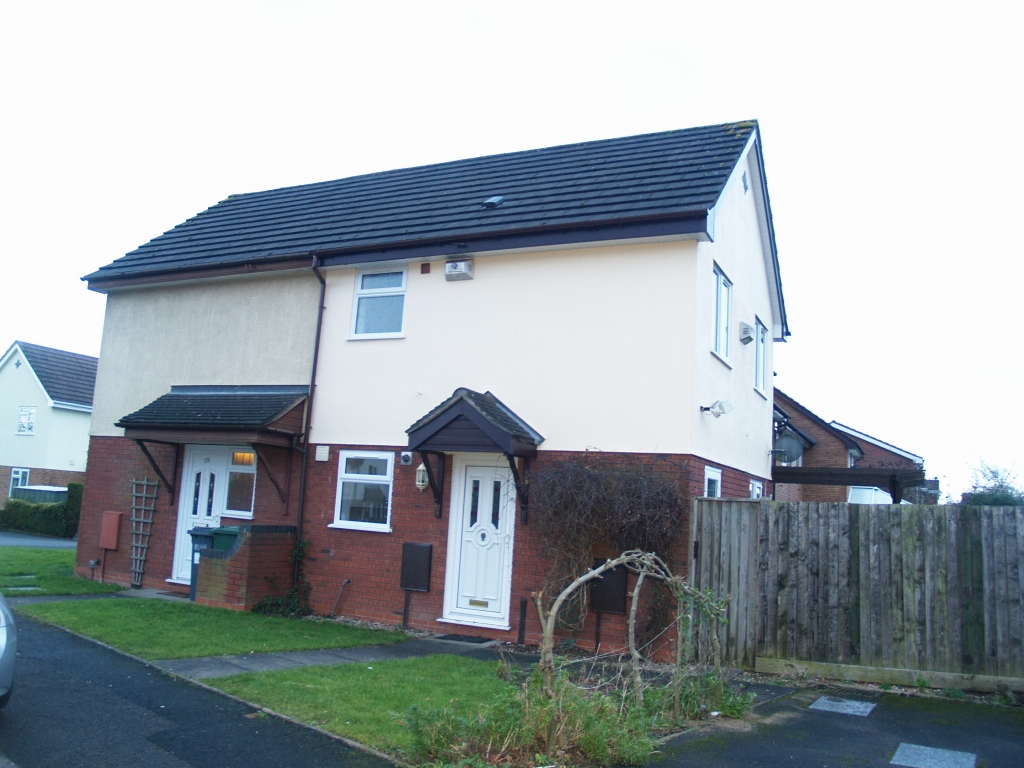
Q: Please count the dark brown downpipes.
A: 1